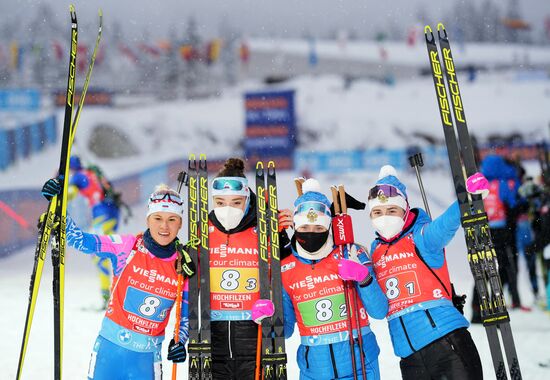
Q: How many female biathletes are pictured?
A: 4